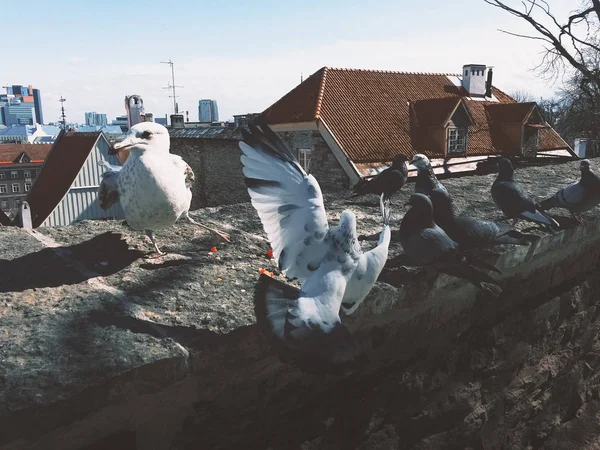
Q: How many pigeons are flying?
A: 1